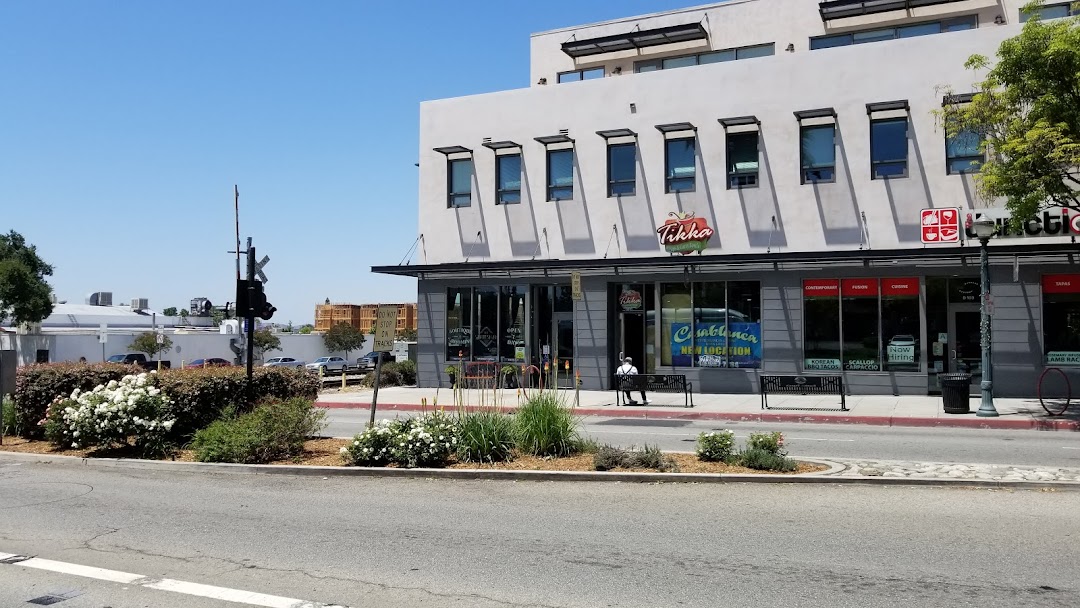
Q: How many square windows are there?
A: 9